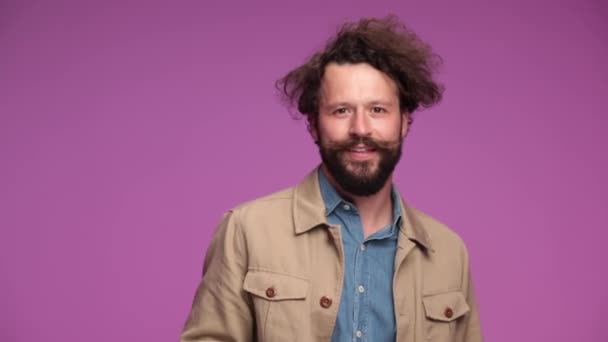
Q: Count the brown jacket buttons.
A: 3